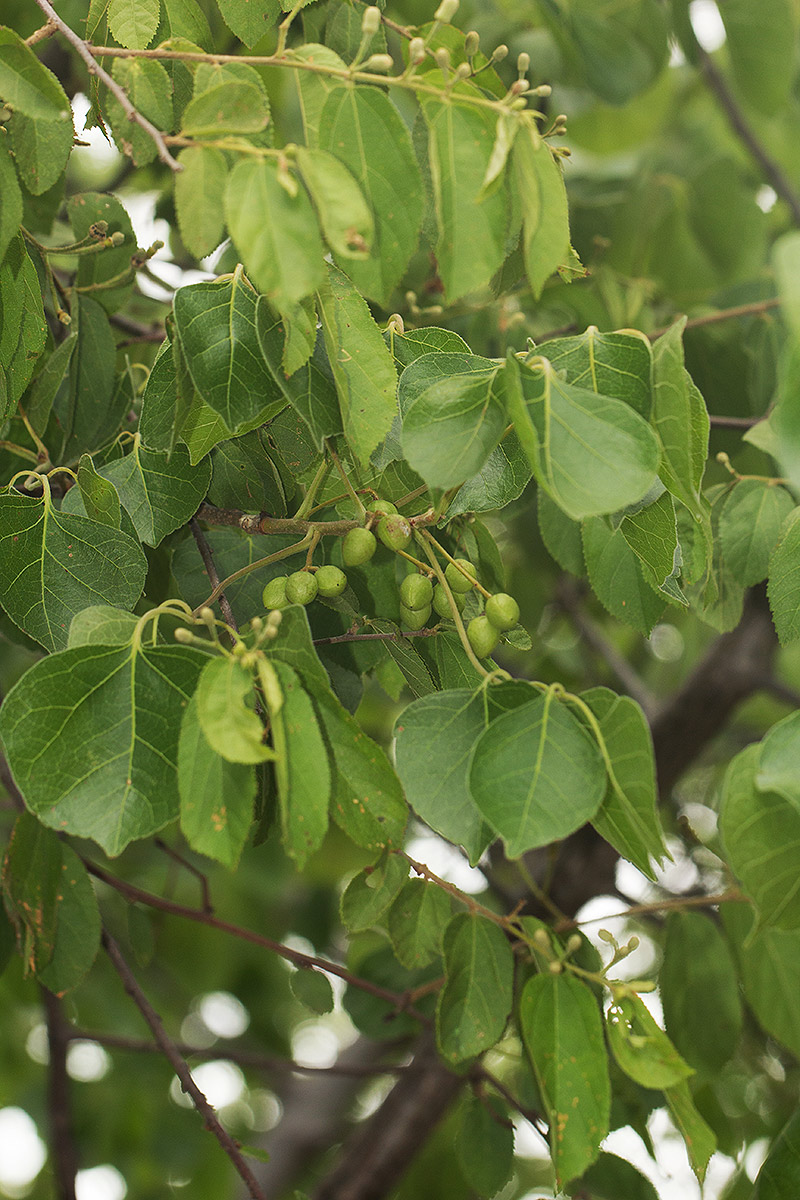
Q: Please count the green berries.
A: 12